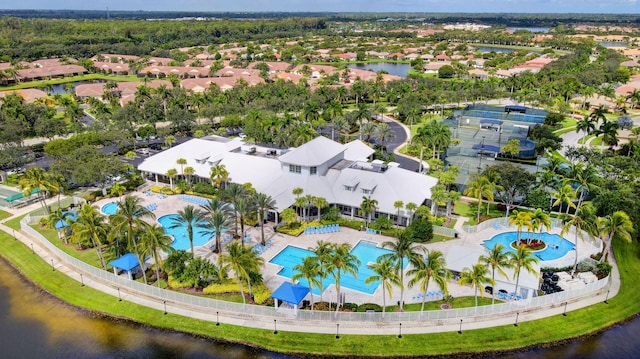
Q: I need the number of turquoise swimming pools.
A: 4